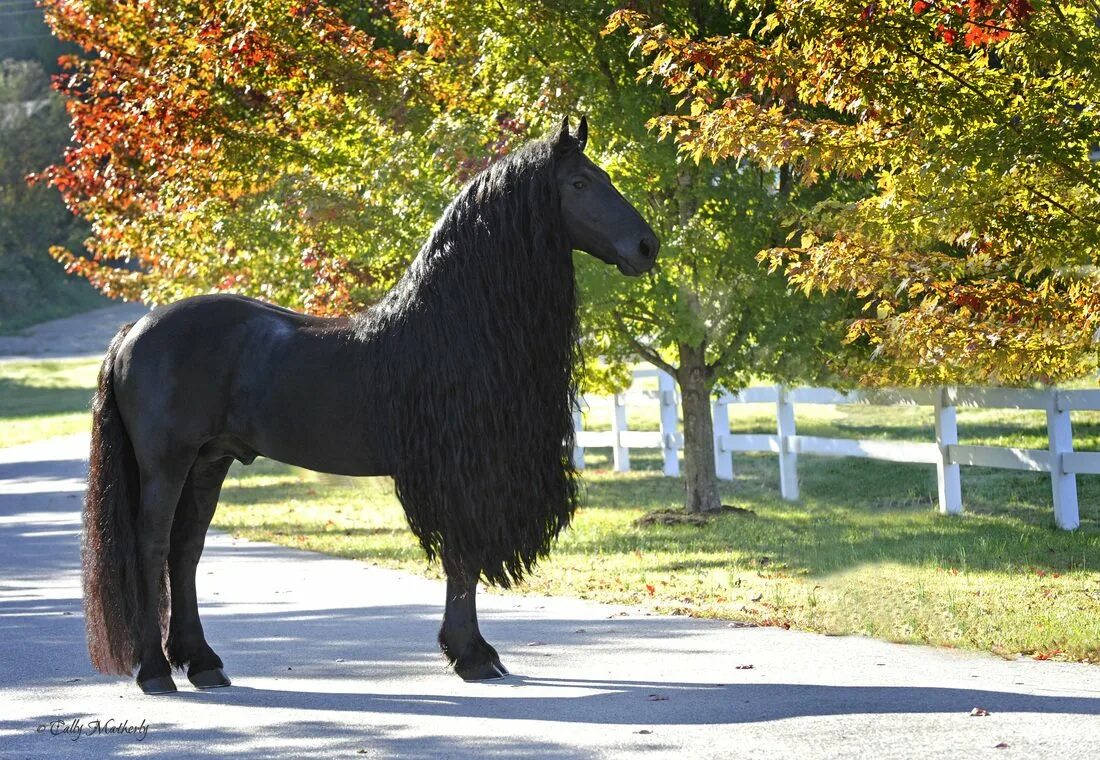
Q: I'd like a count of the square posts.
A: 7